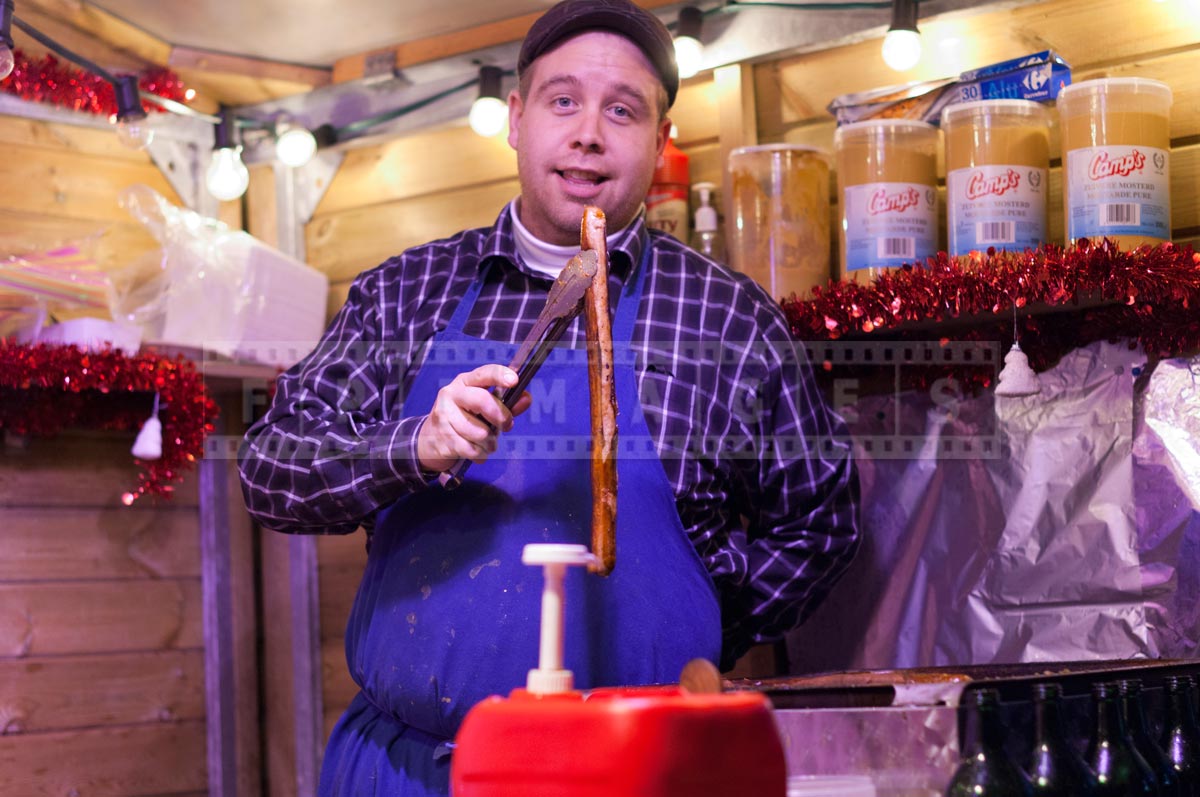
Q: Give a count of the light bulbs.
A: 7